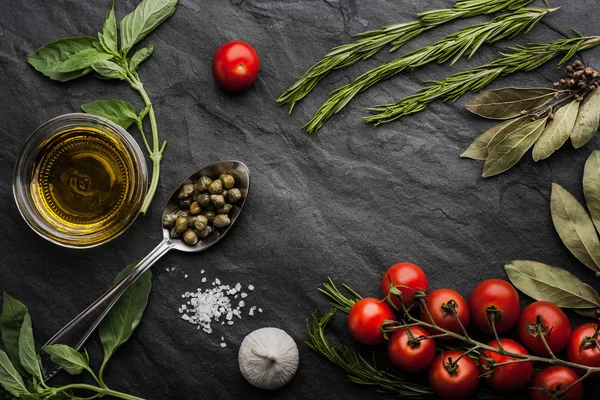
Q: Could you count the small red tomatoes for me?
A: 11